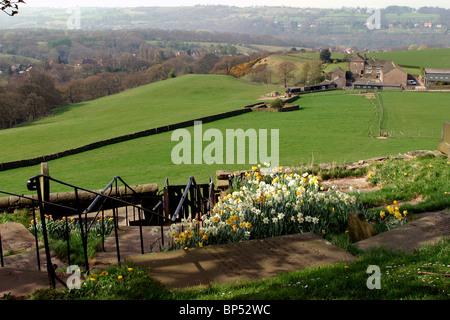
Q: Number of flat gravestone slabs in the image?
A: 2